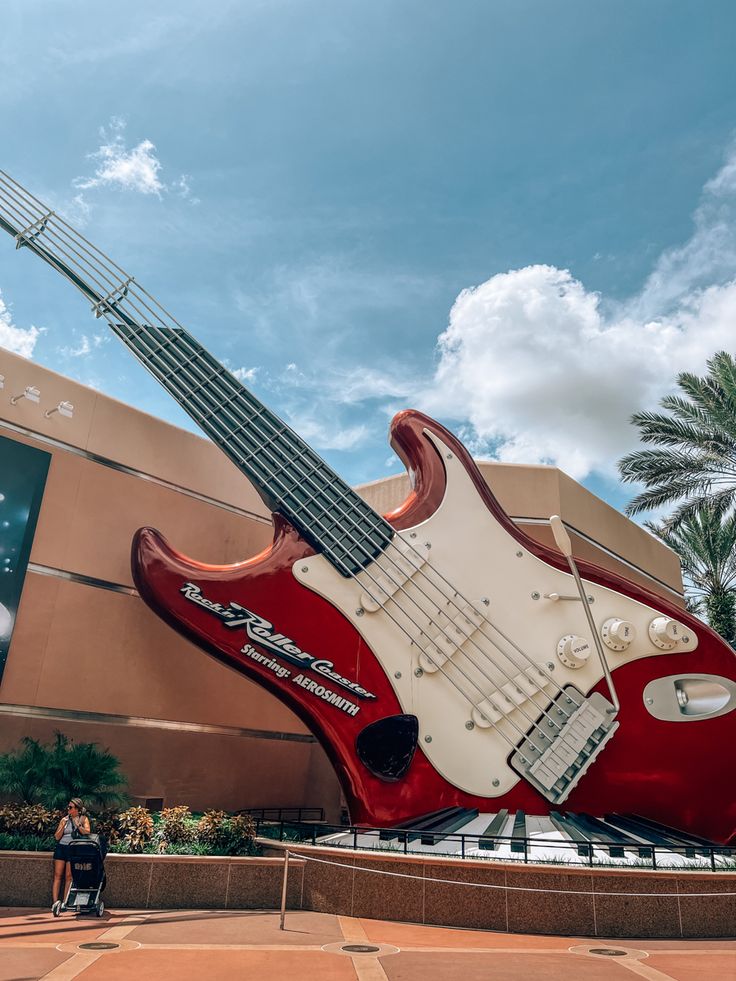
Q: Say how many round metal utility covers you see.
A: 3